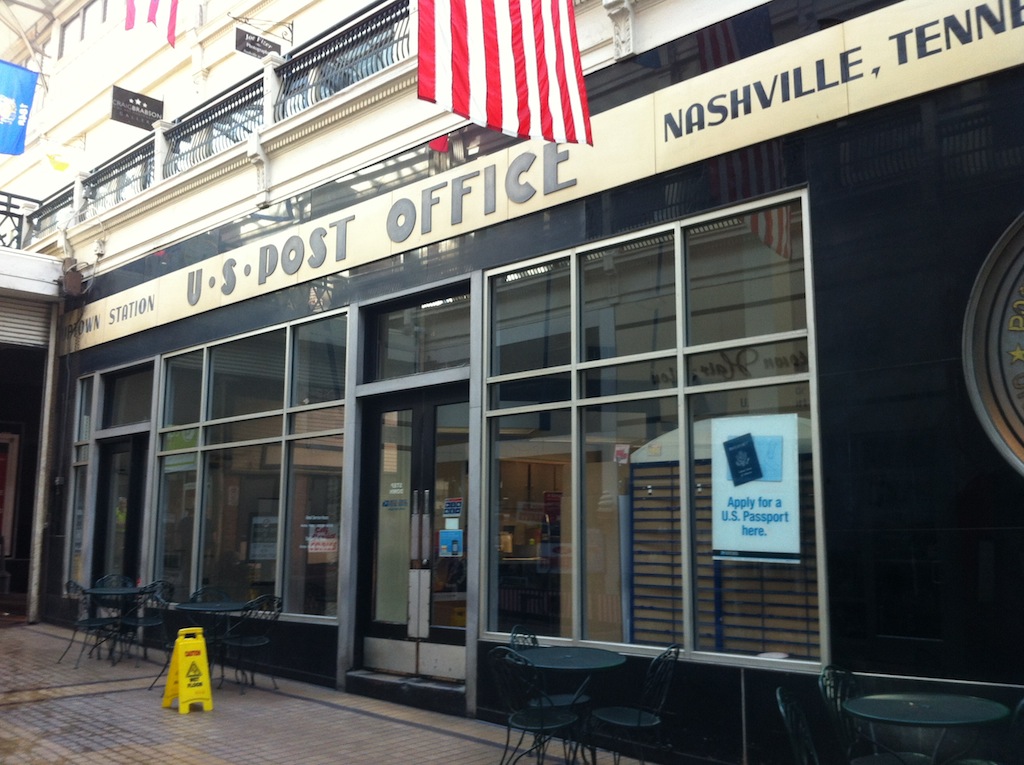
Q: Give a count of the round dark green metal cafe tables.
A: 4